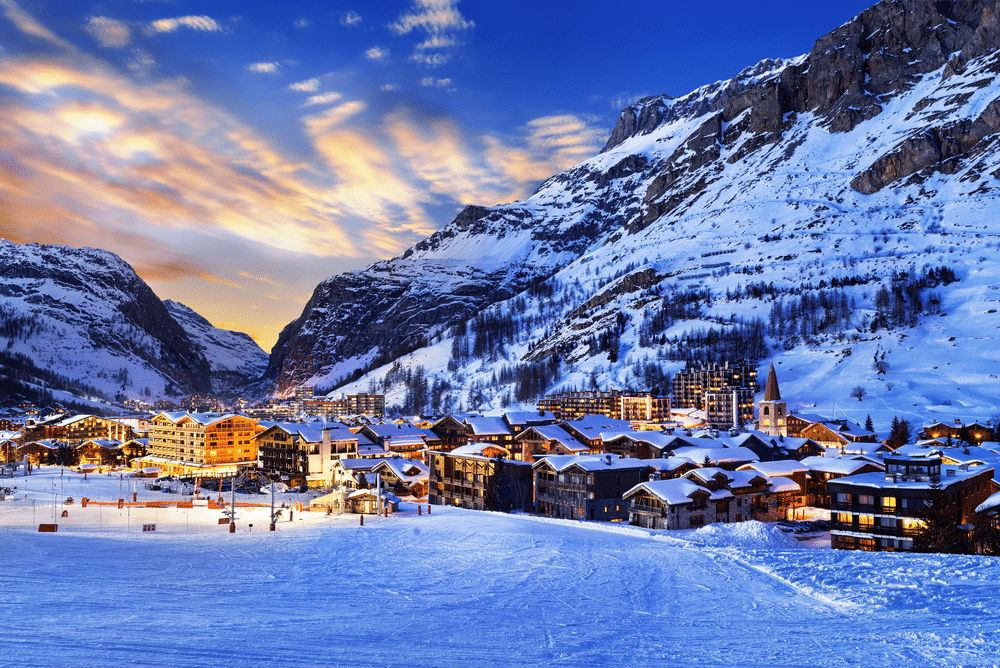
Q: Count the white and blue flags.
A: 0